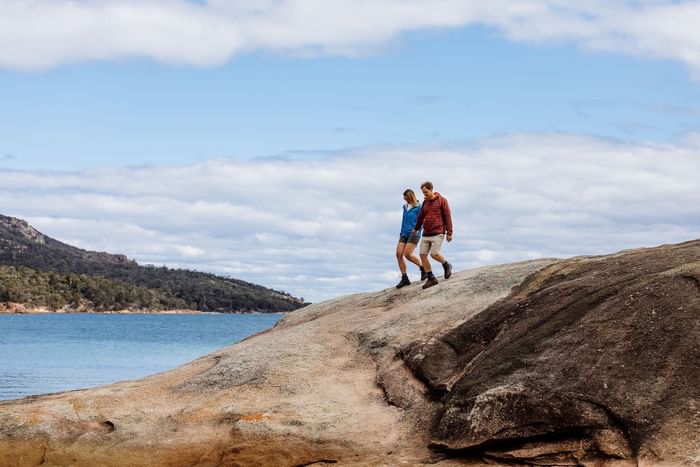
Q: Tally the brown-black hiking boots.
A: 4